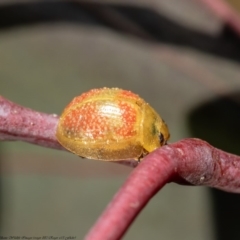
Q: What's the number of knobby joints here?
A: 1